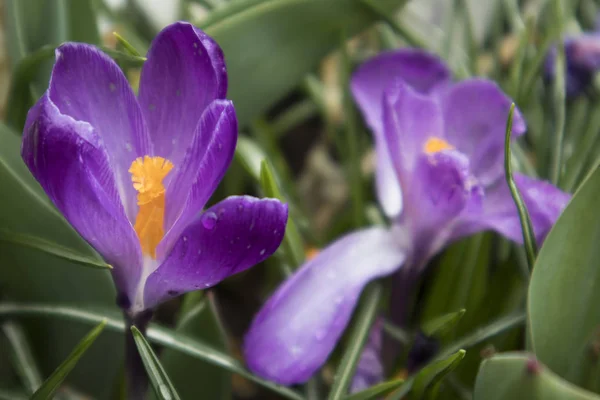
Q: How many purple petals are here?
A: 11